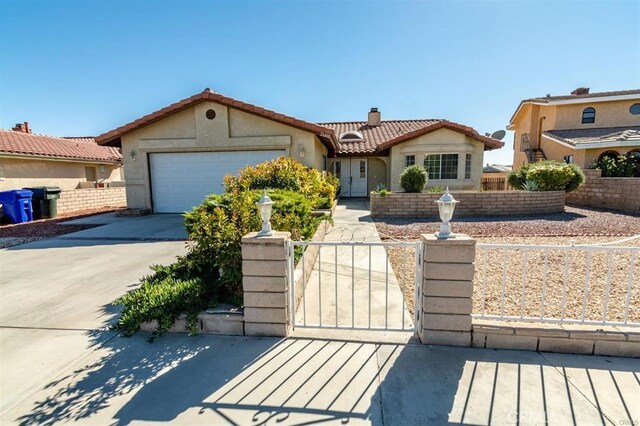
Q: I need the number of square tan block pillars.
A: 2